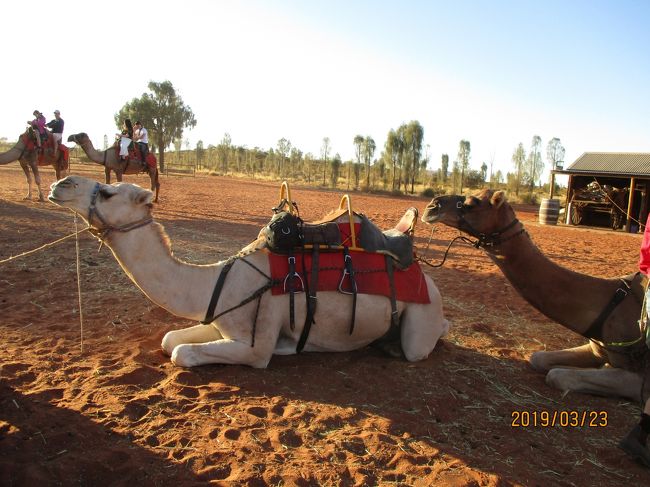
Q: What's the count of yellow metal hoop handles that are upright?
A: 2